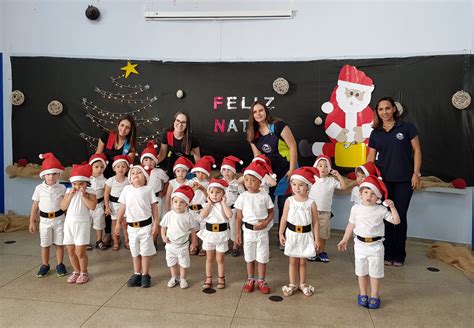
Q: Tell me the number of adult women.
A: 4